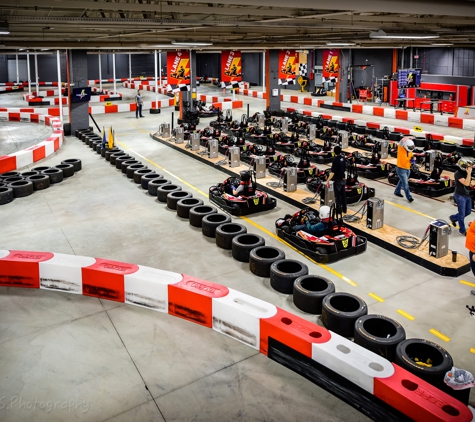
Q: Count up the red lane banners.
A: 4